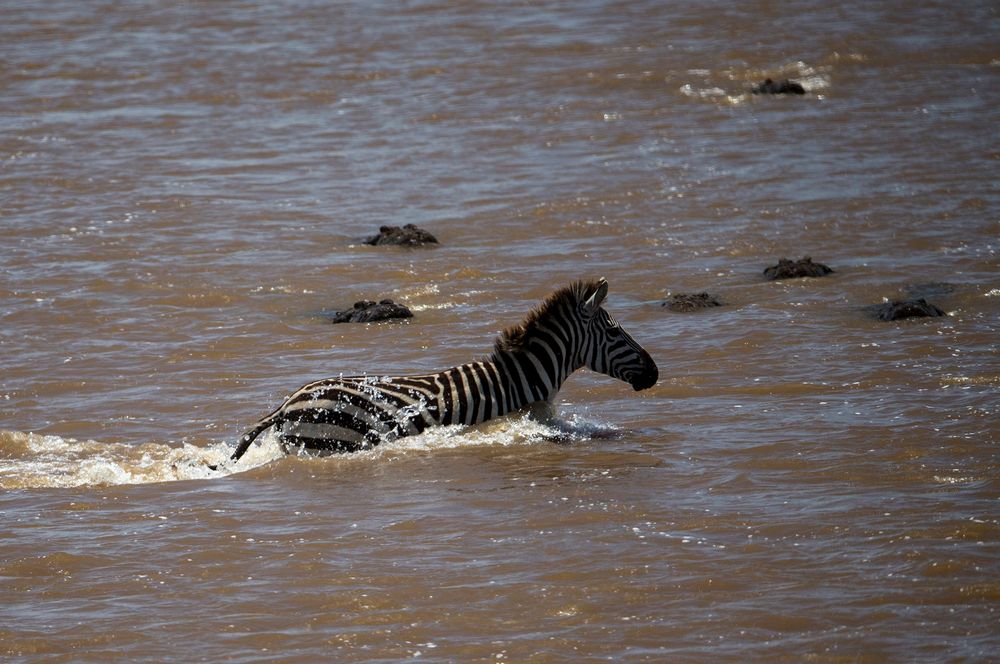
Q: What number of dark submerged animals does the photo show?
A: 6